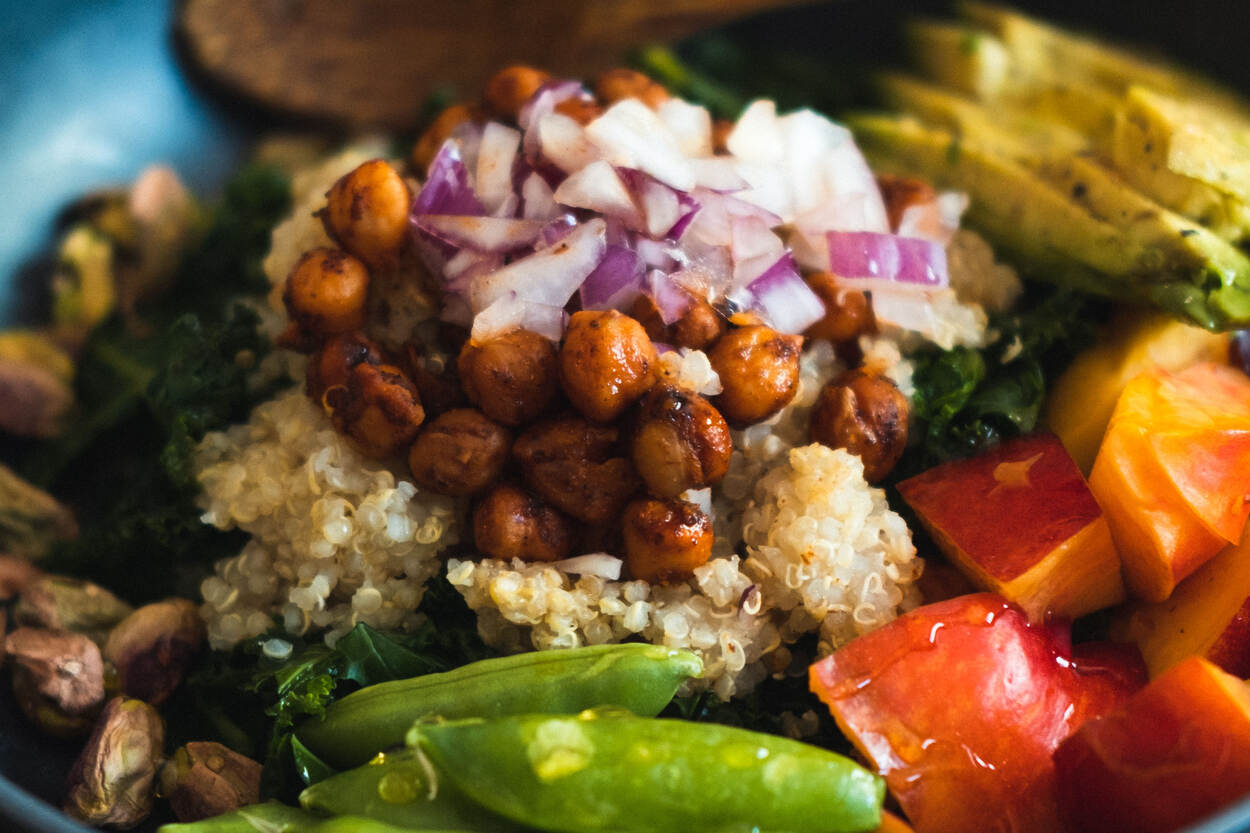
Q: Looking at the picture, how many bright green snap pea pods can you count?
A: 4